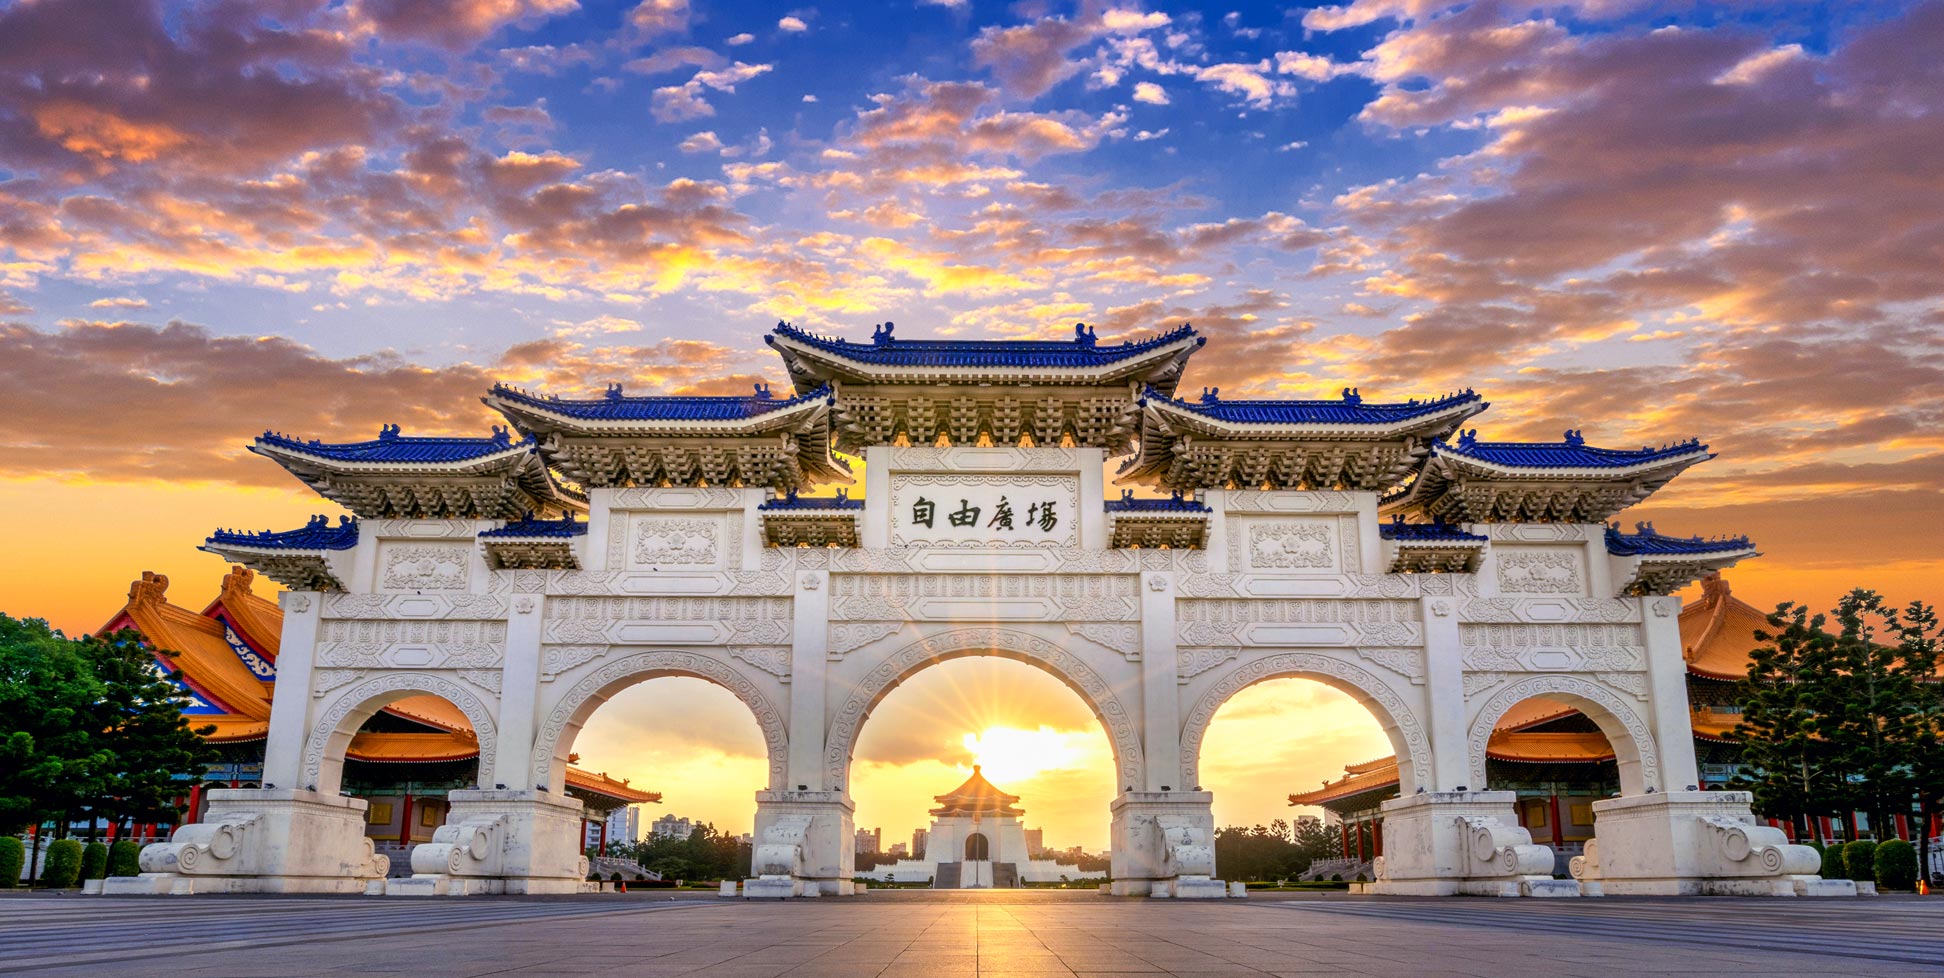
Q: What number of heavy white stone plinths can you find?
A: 6